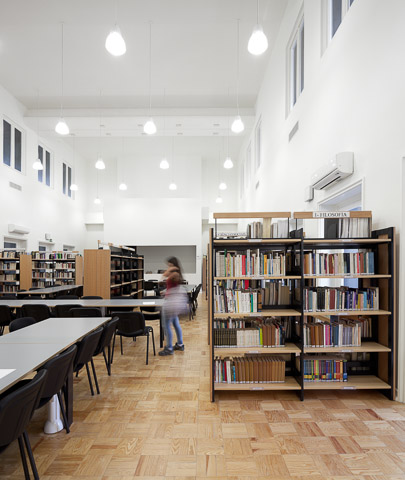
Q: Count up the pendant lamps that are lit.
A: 15